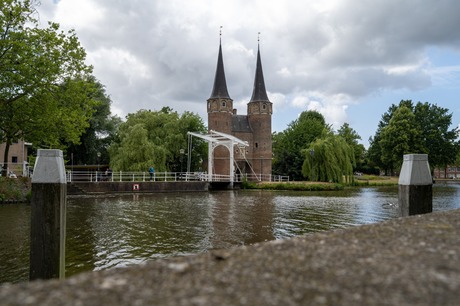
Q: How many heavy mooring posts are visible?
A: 2